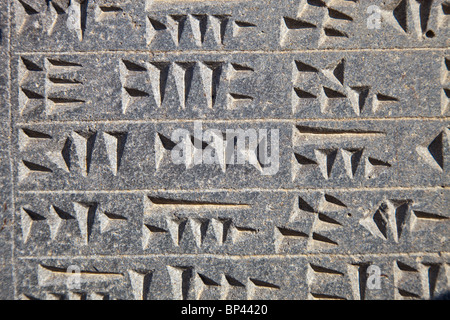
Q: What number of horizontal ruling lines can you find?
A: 4